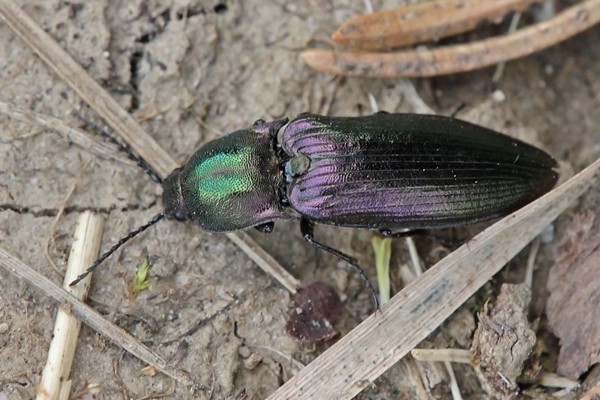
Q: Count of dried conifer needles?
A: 2